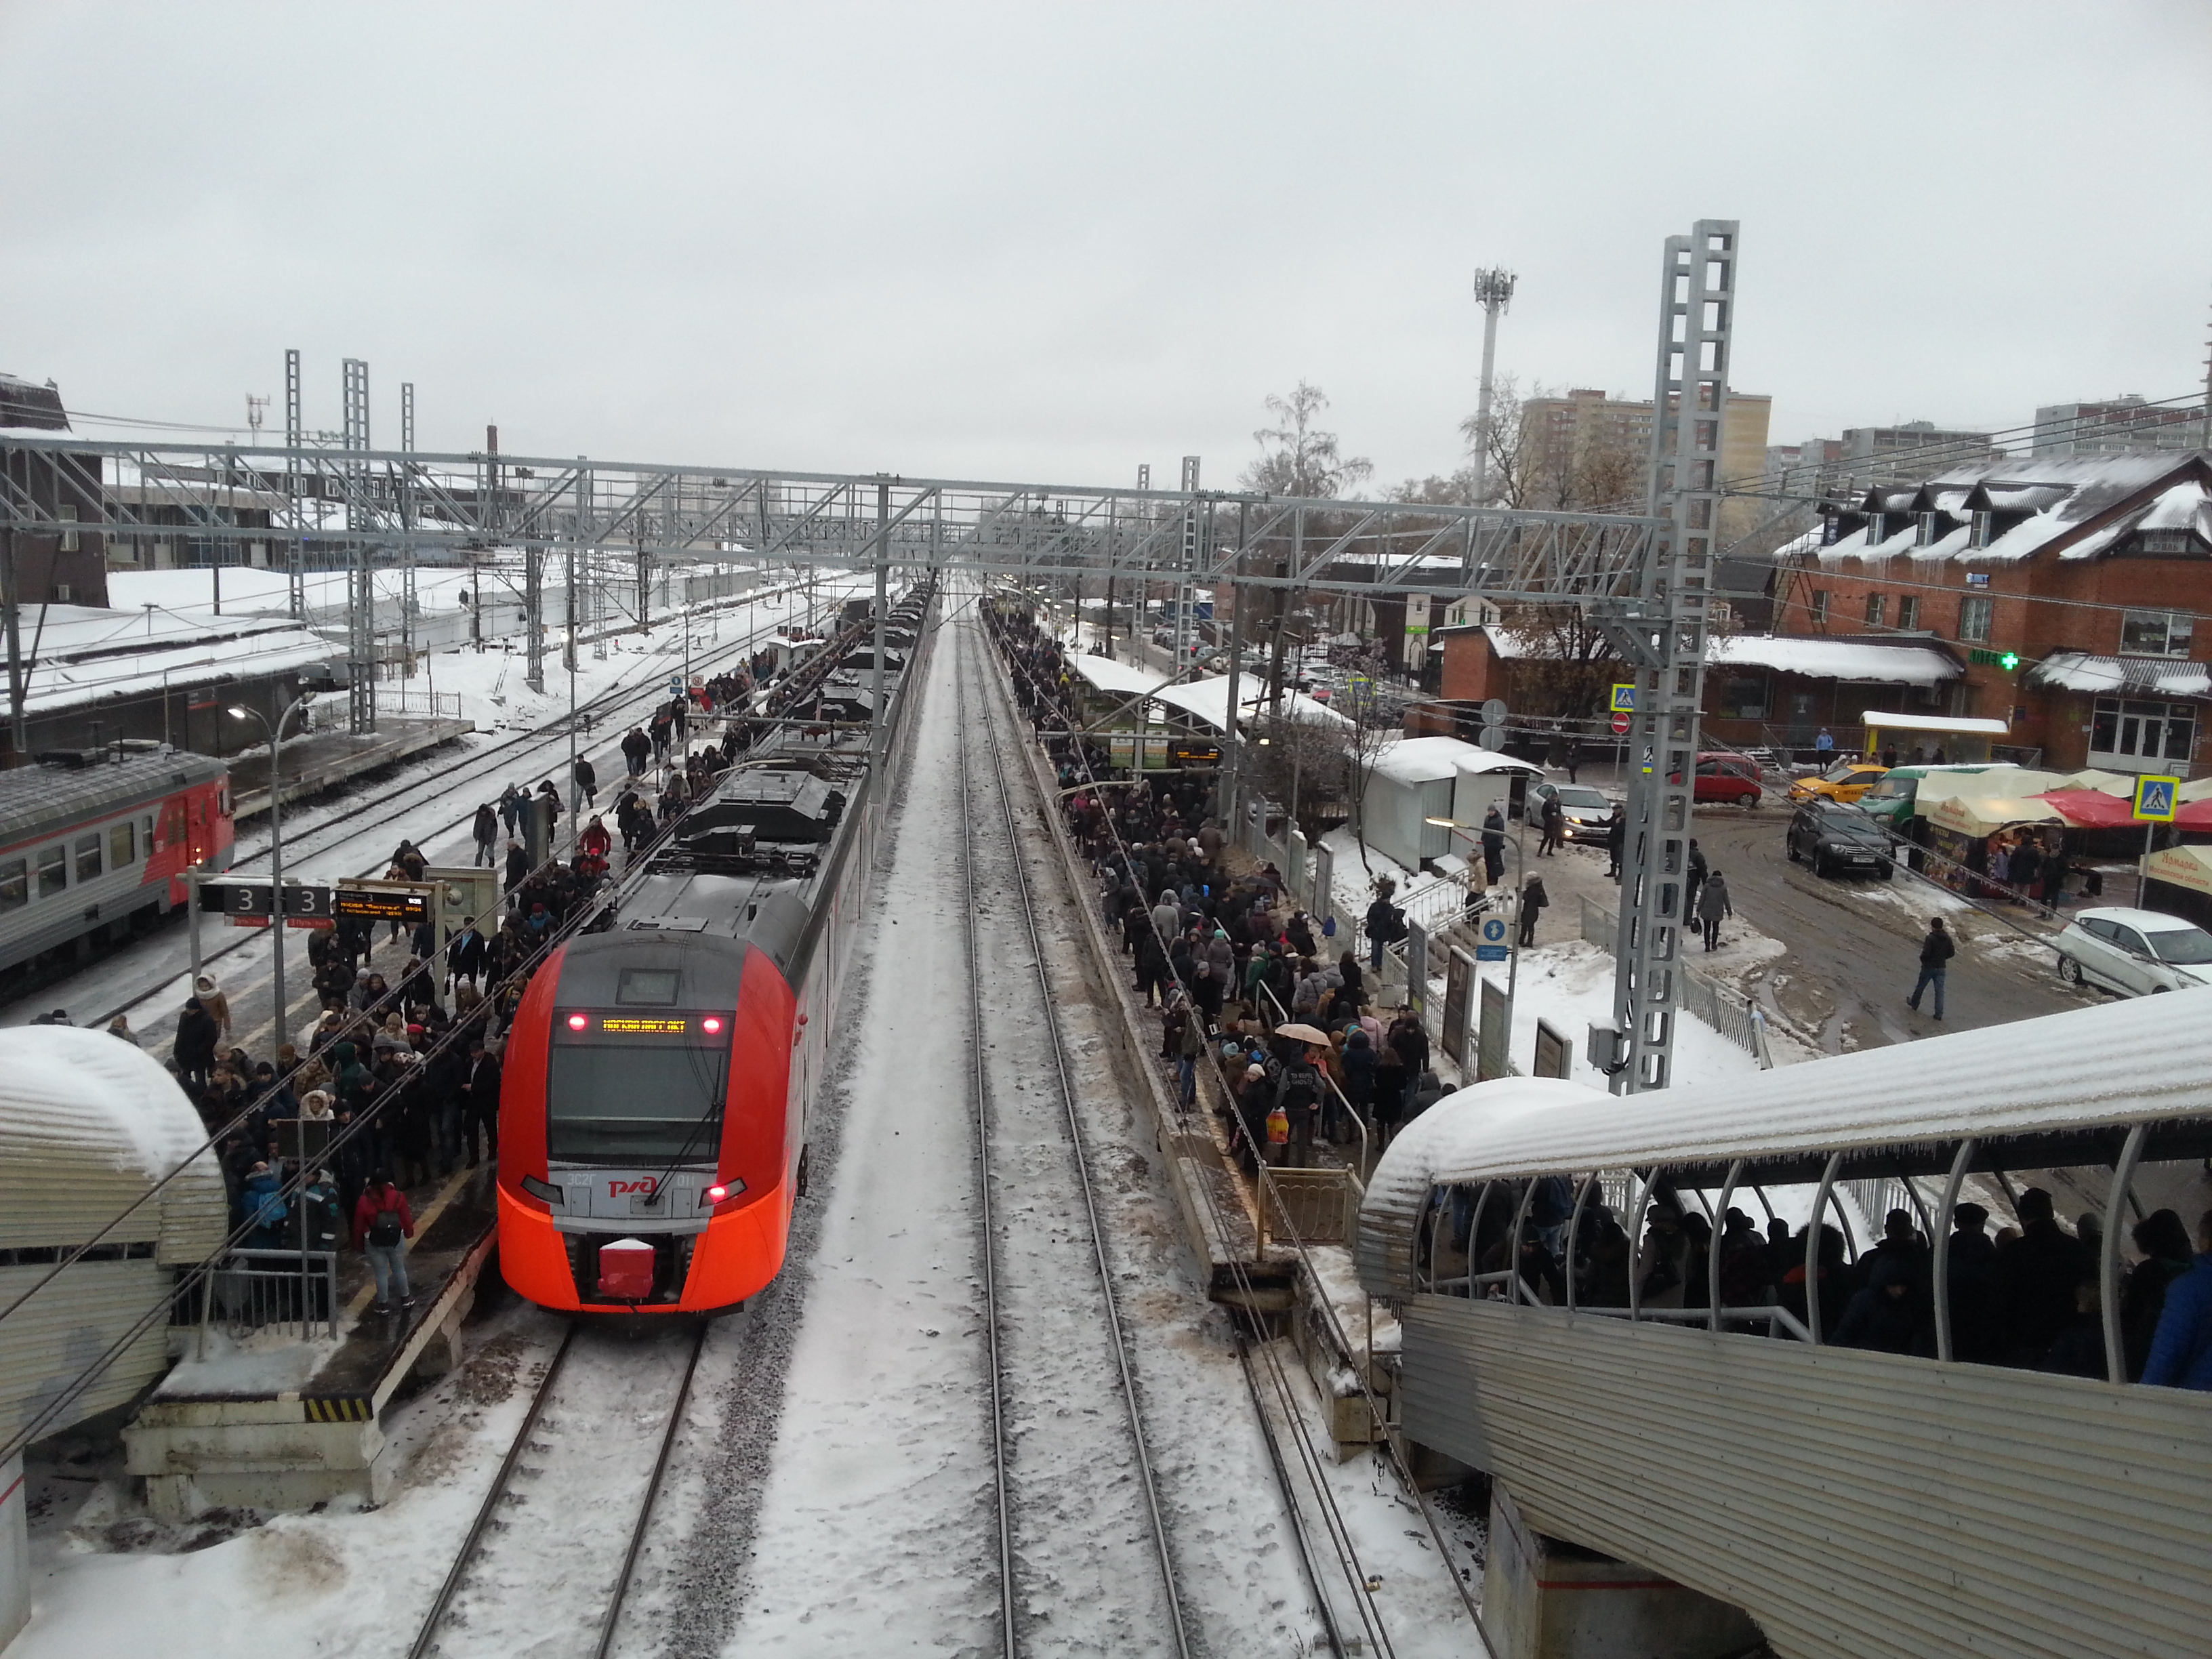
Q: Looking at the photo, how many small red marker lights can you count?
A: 3